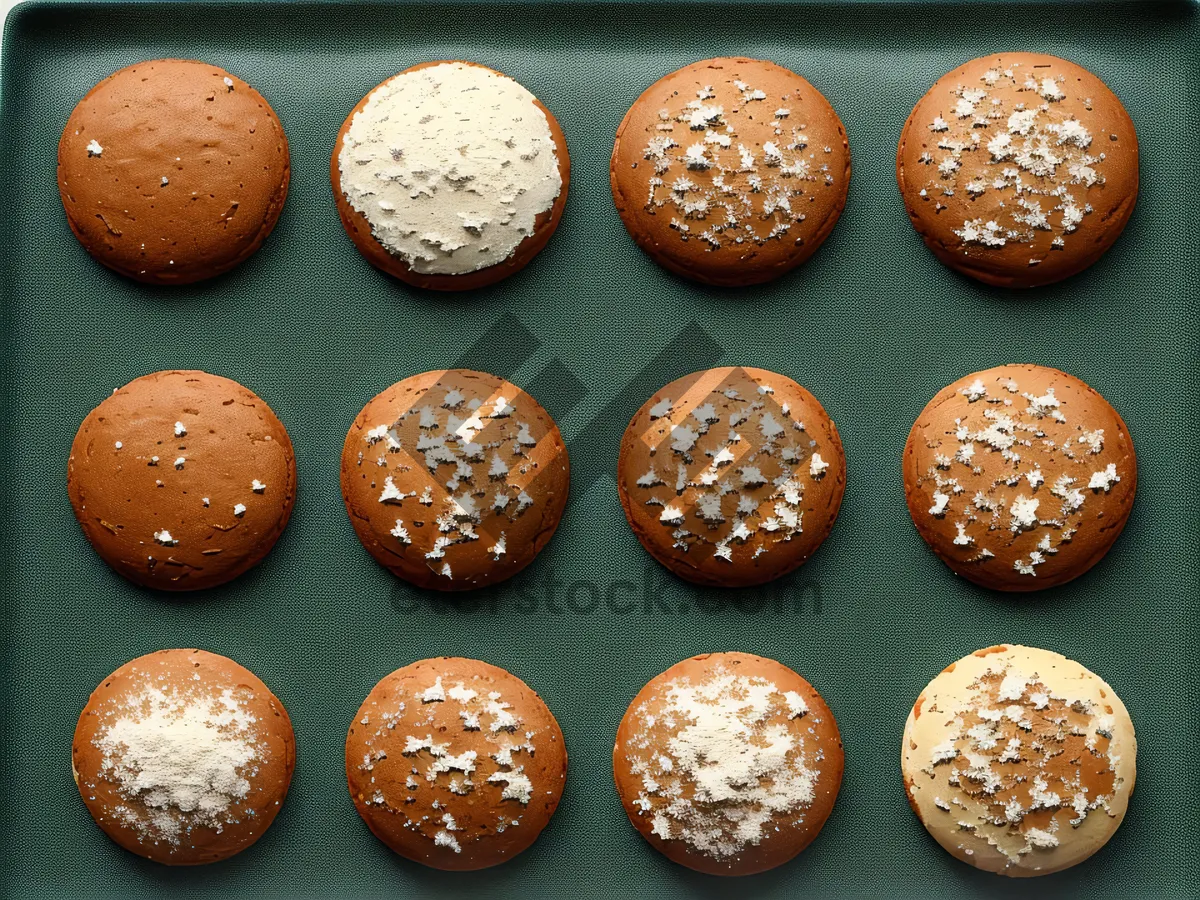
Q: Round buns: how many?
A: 12